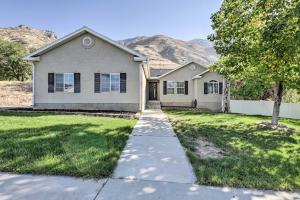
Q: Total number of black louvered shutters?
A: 8